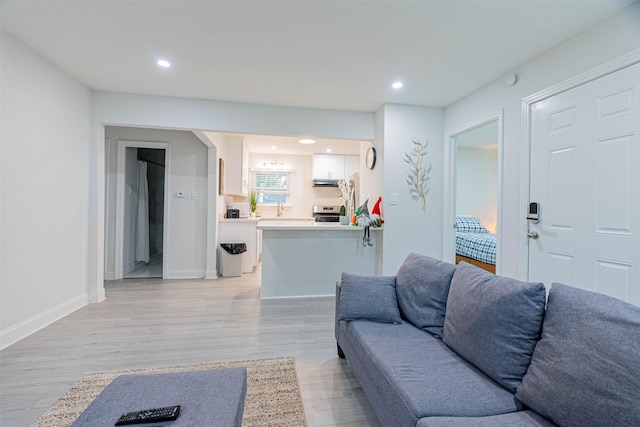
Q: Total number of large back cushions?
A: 3